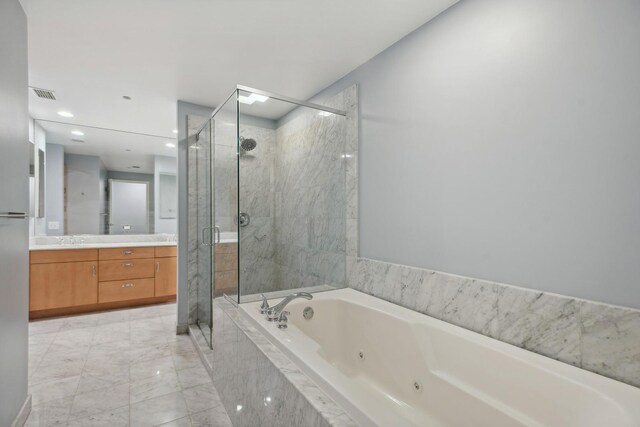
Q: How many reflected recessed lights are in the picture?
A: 2